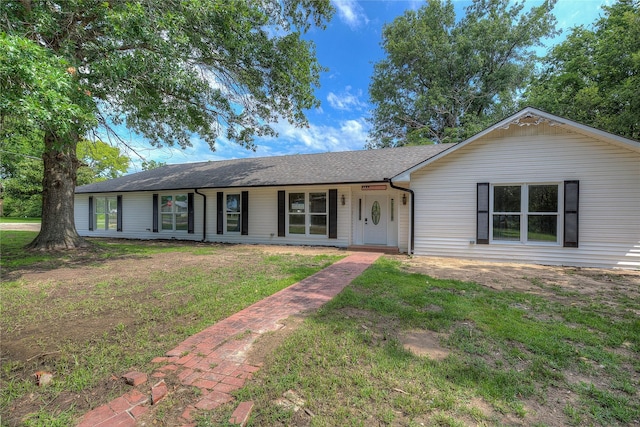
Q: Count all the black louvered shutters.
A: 10